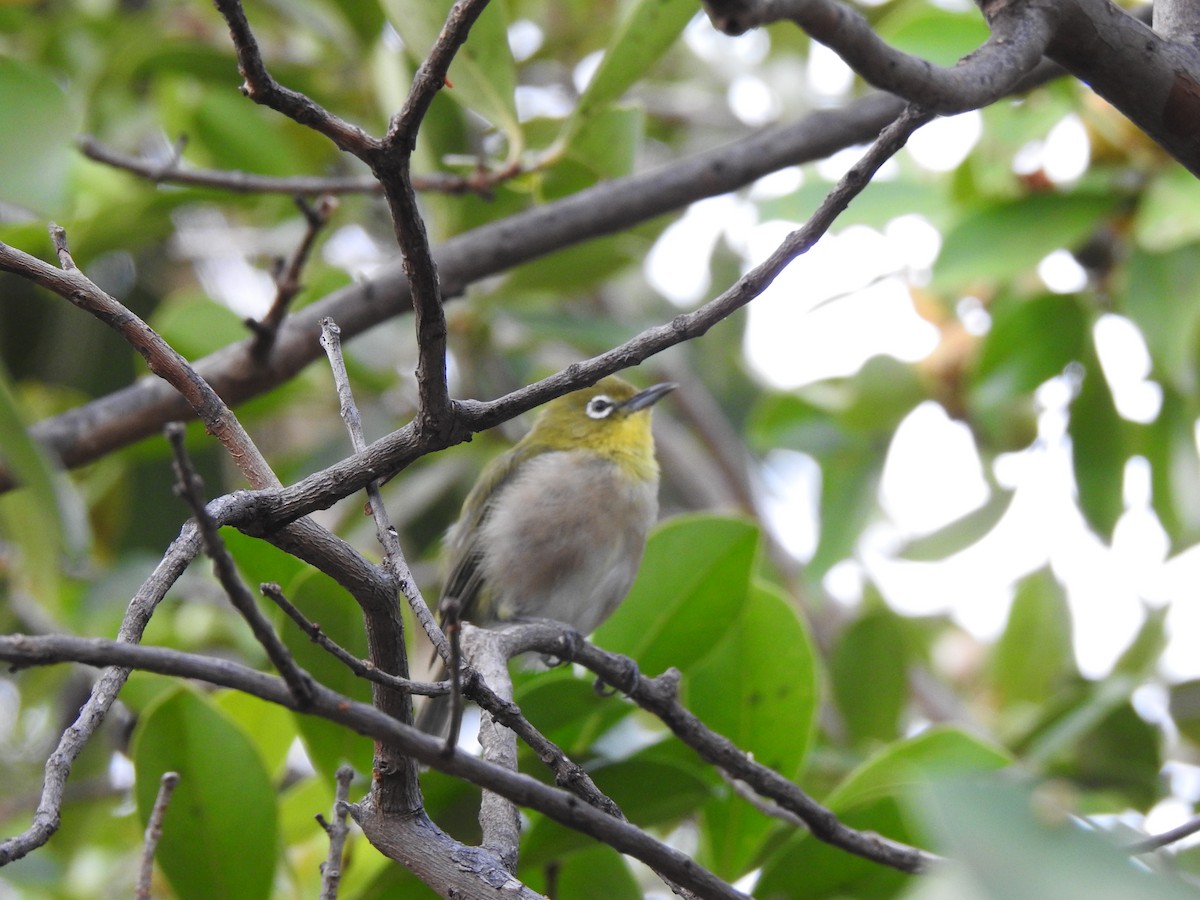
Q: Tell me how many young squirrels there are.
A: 0